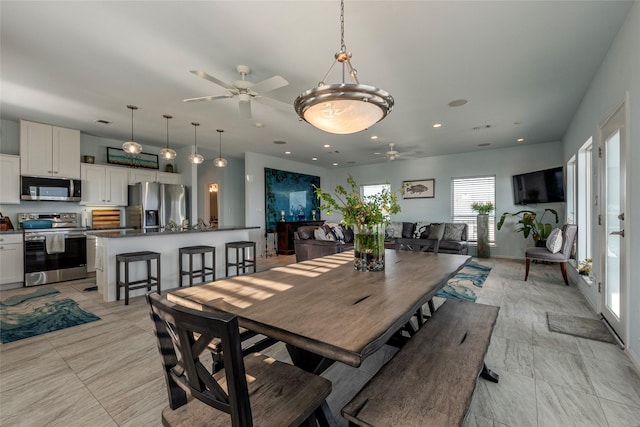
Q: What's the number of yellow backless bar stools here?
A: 0